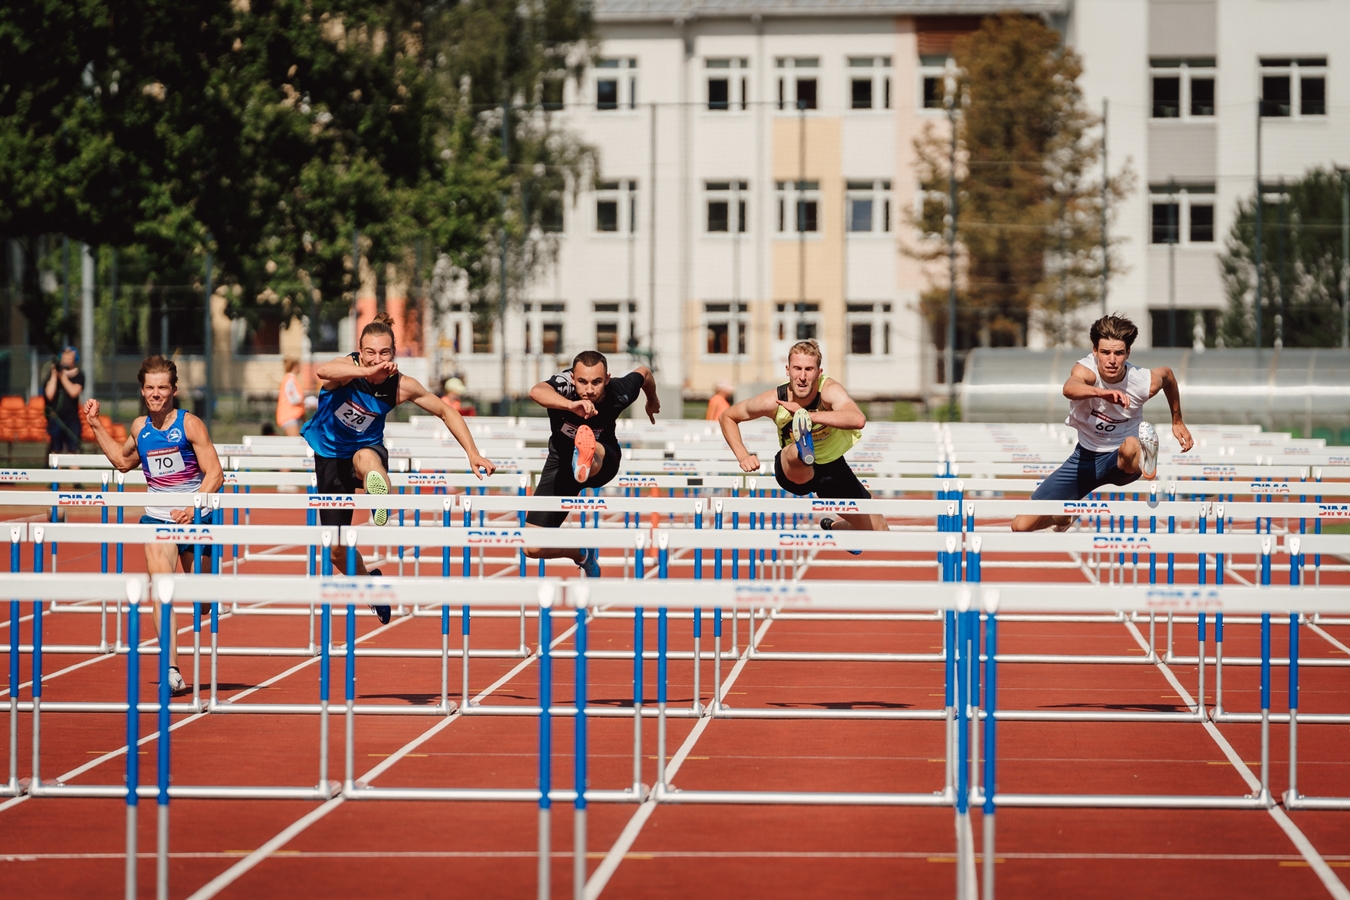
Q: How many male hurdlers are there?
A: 5